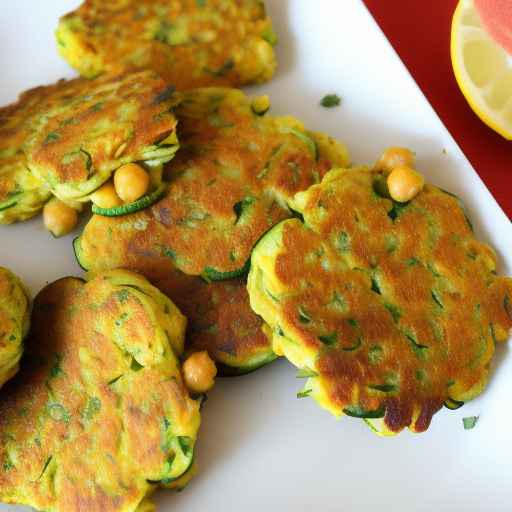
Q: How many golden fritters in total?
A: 7